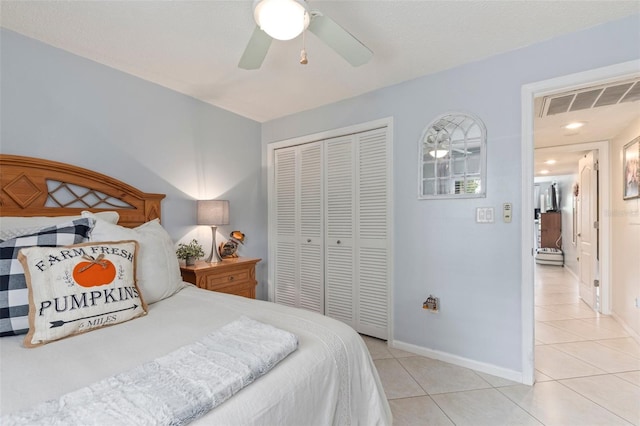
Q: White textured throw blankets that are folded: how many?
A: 1